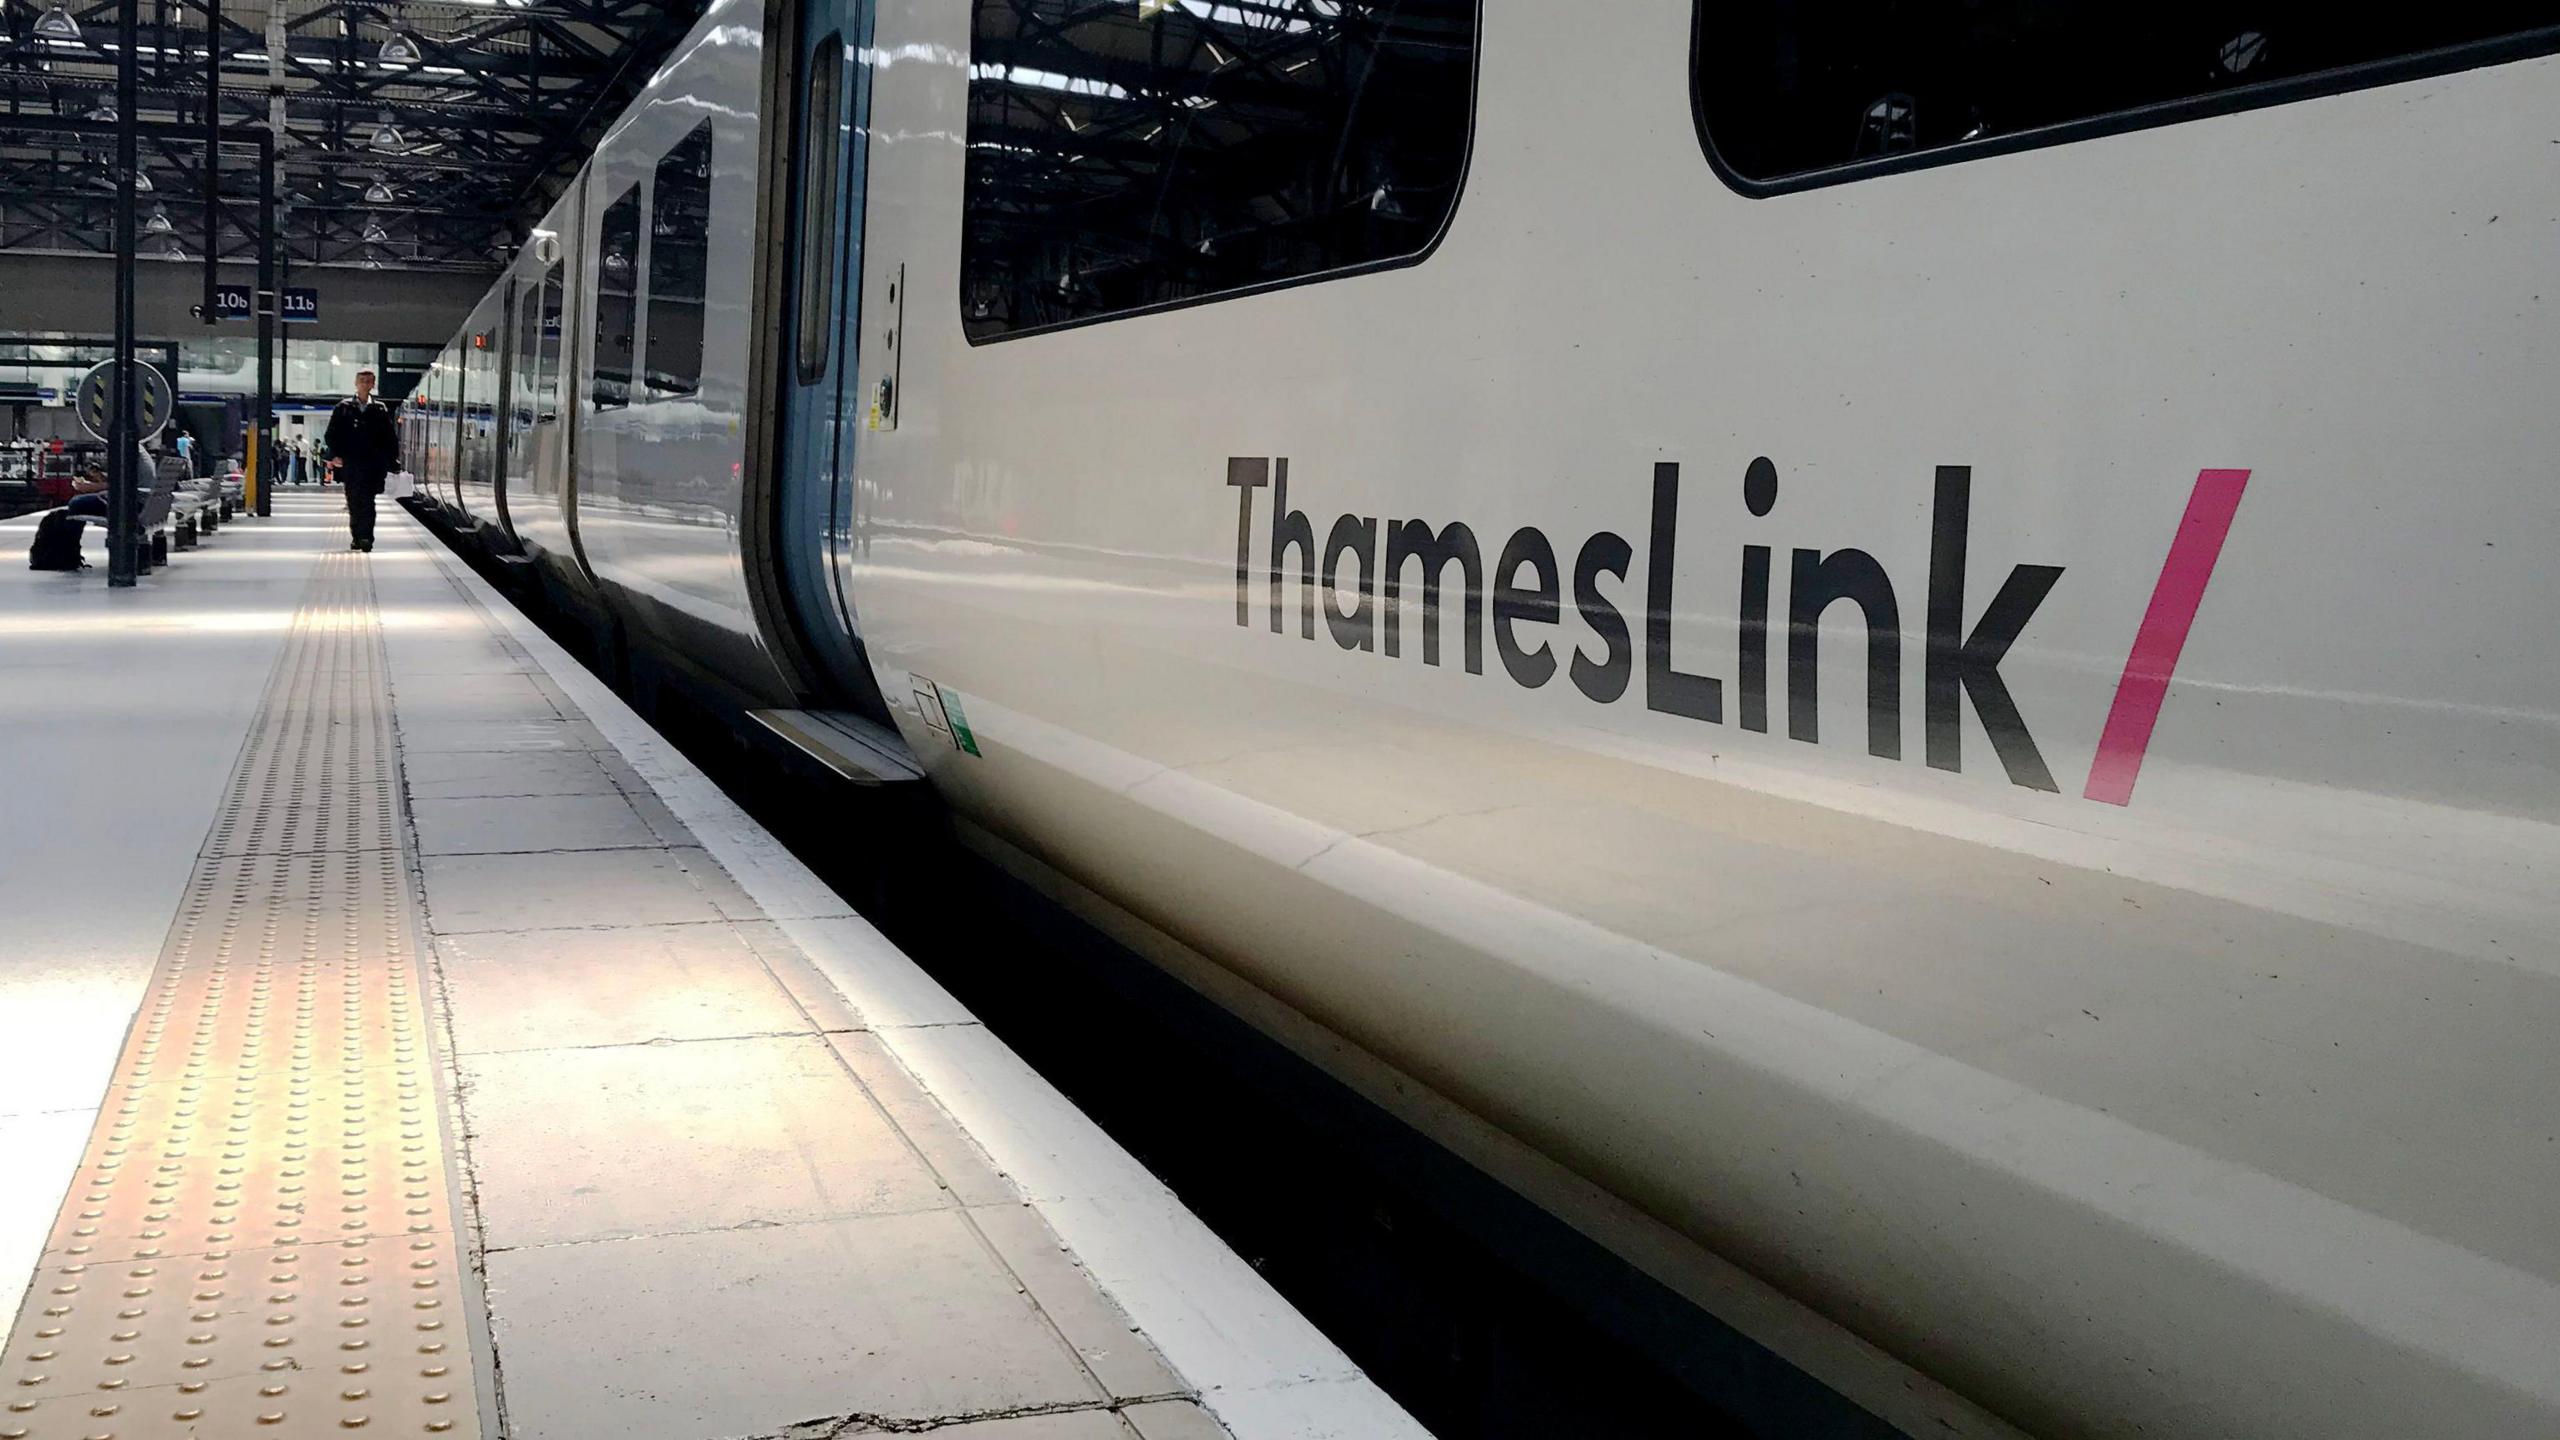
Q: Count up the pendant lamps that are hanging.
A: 10